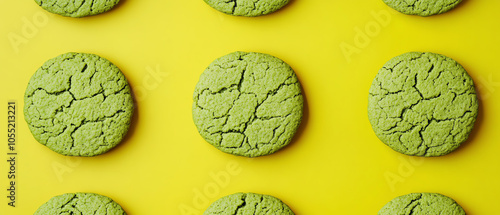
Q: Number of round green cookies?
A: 9